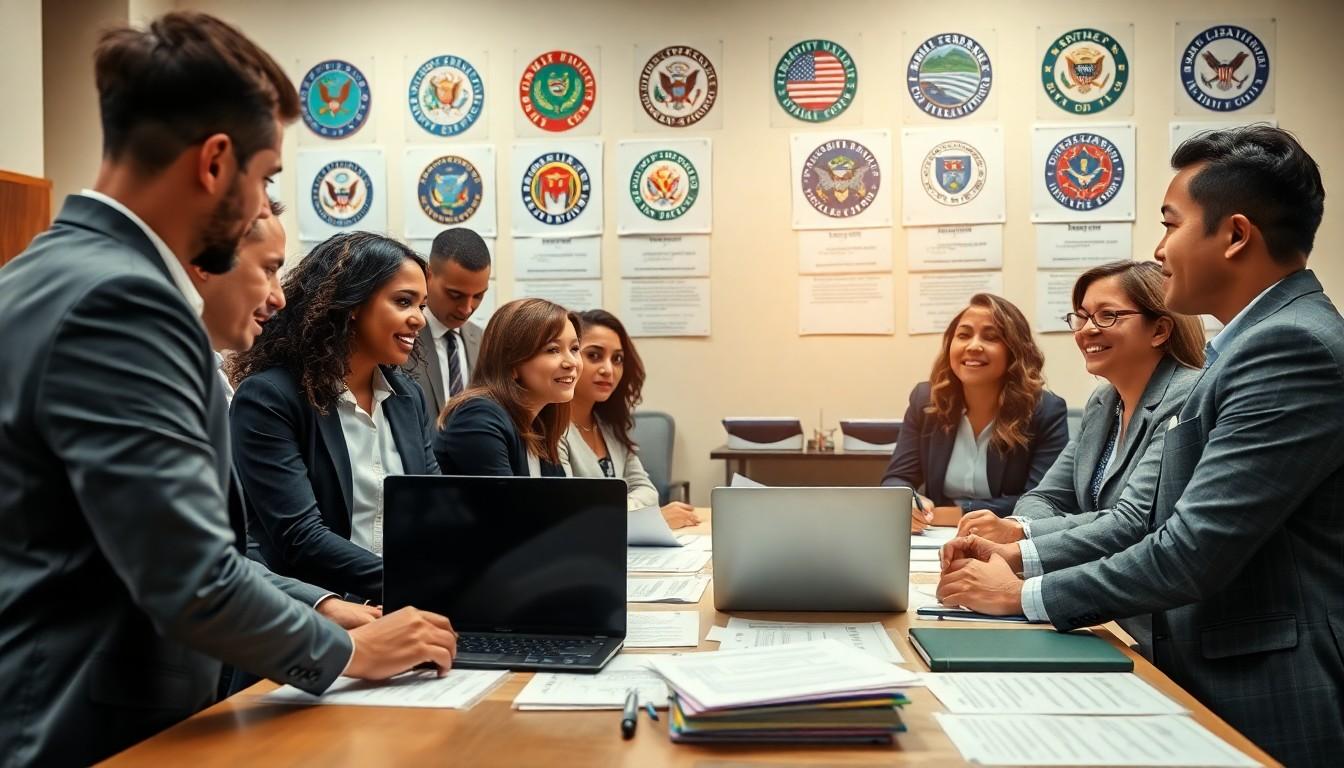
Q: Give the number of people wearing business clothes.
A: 9